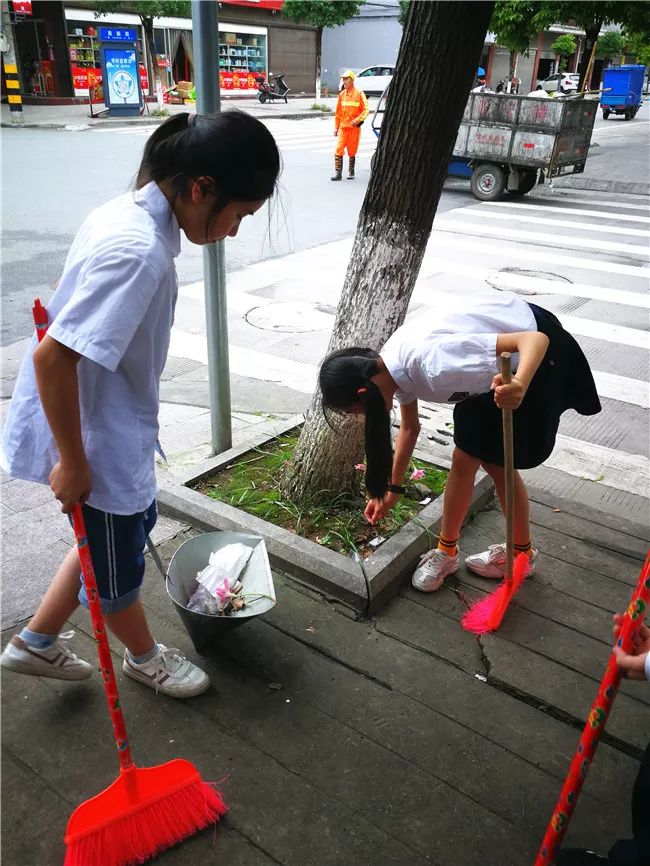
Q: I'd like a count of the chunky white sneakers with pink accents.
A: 2